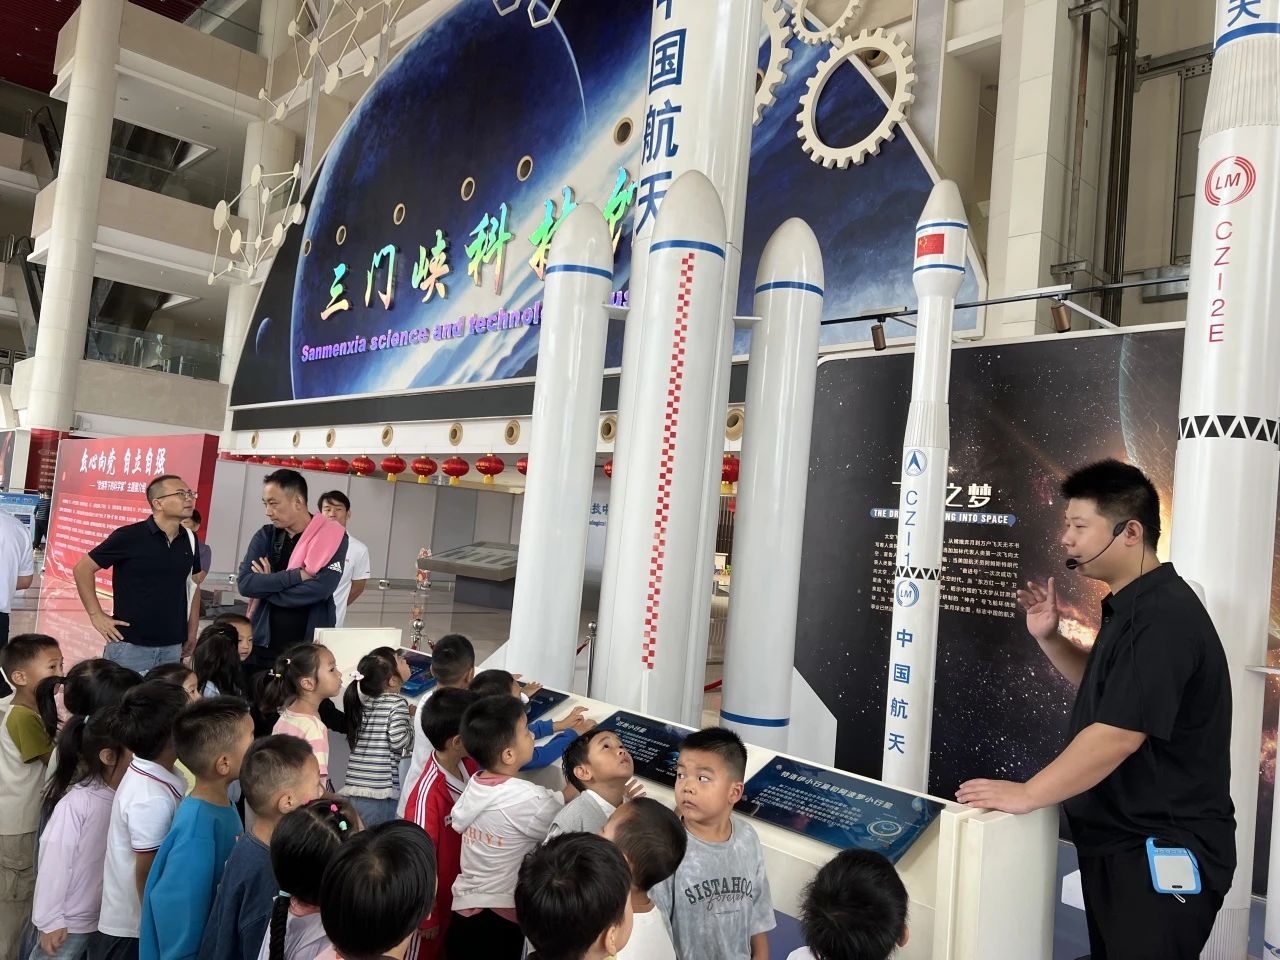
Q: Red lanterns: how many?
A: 14